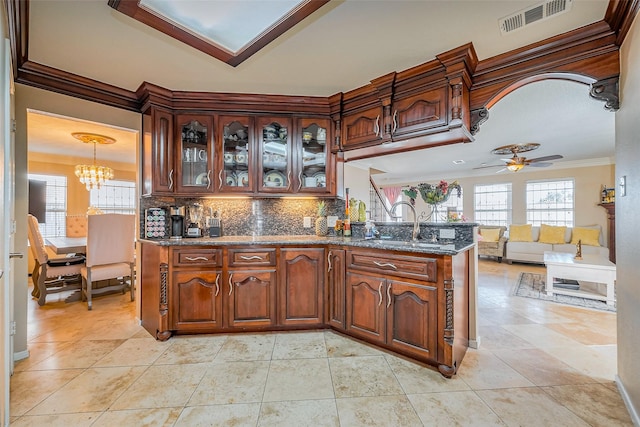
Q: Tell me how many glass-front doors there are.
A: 4